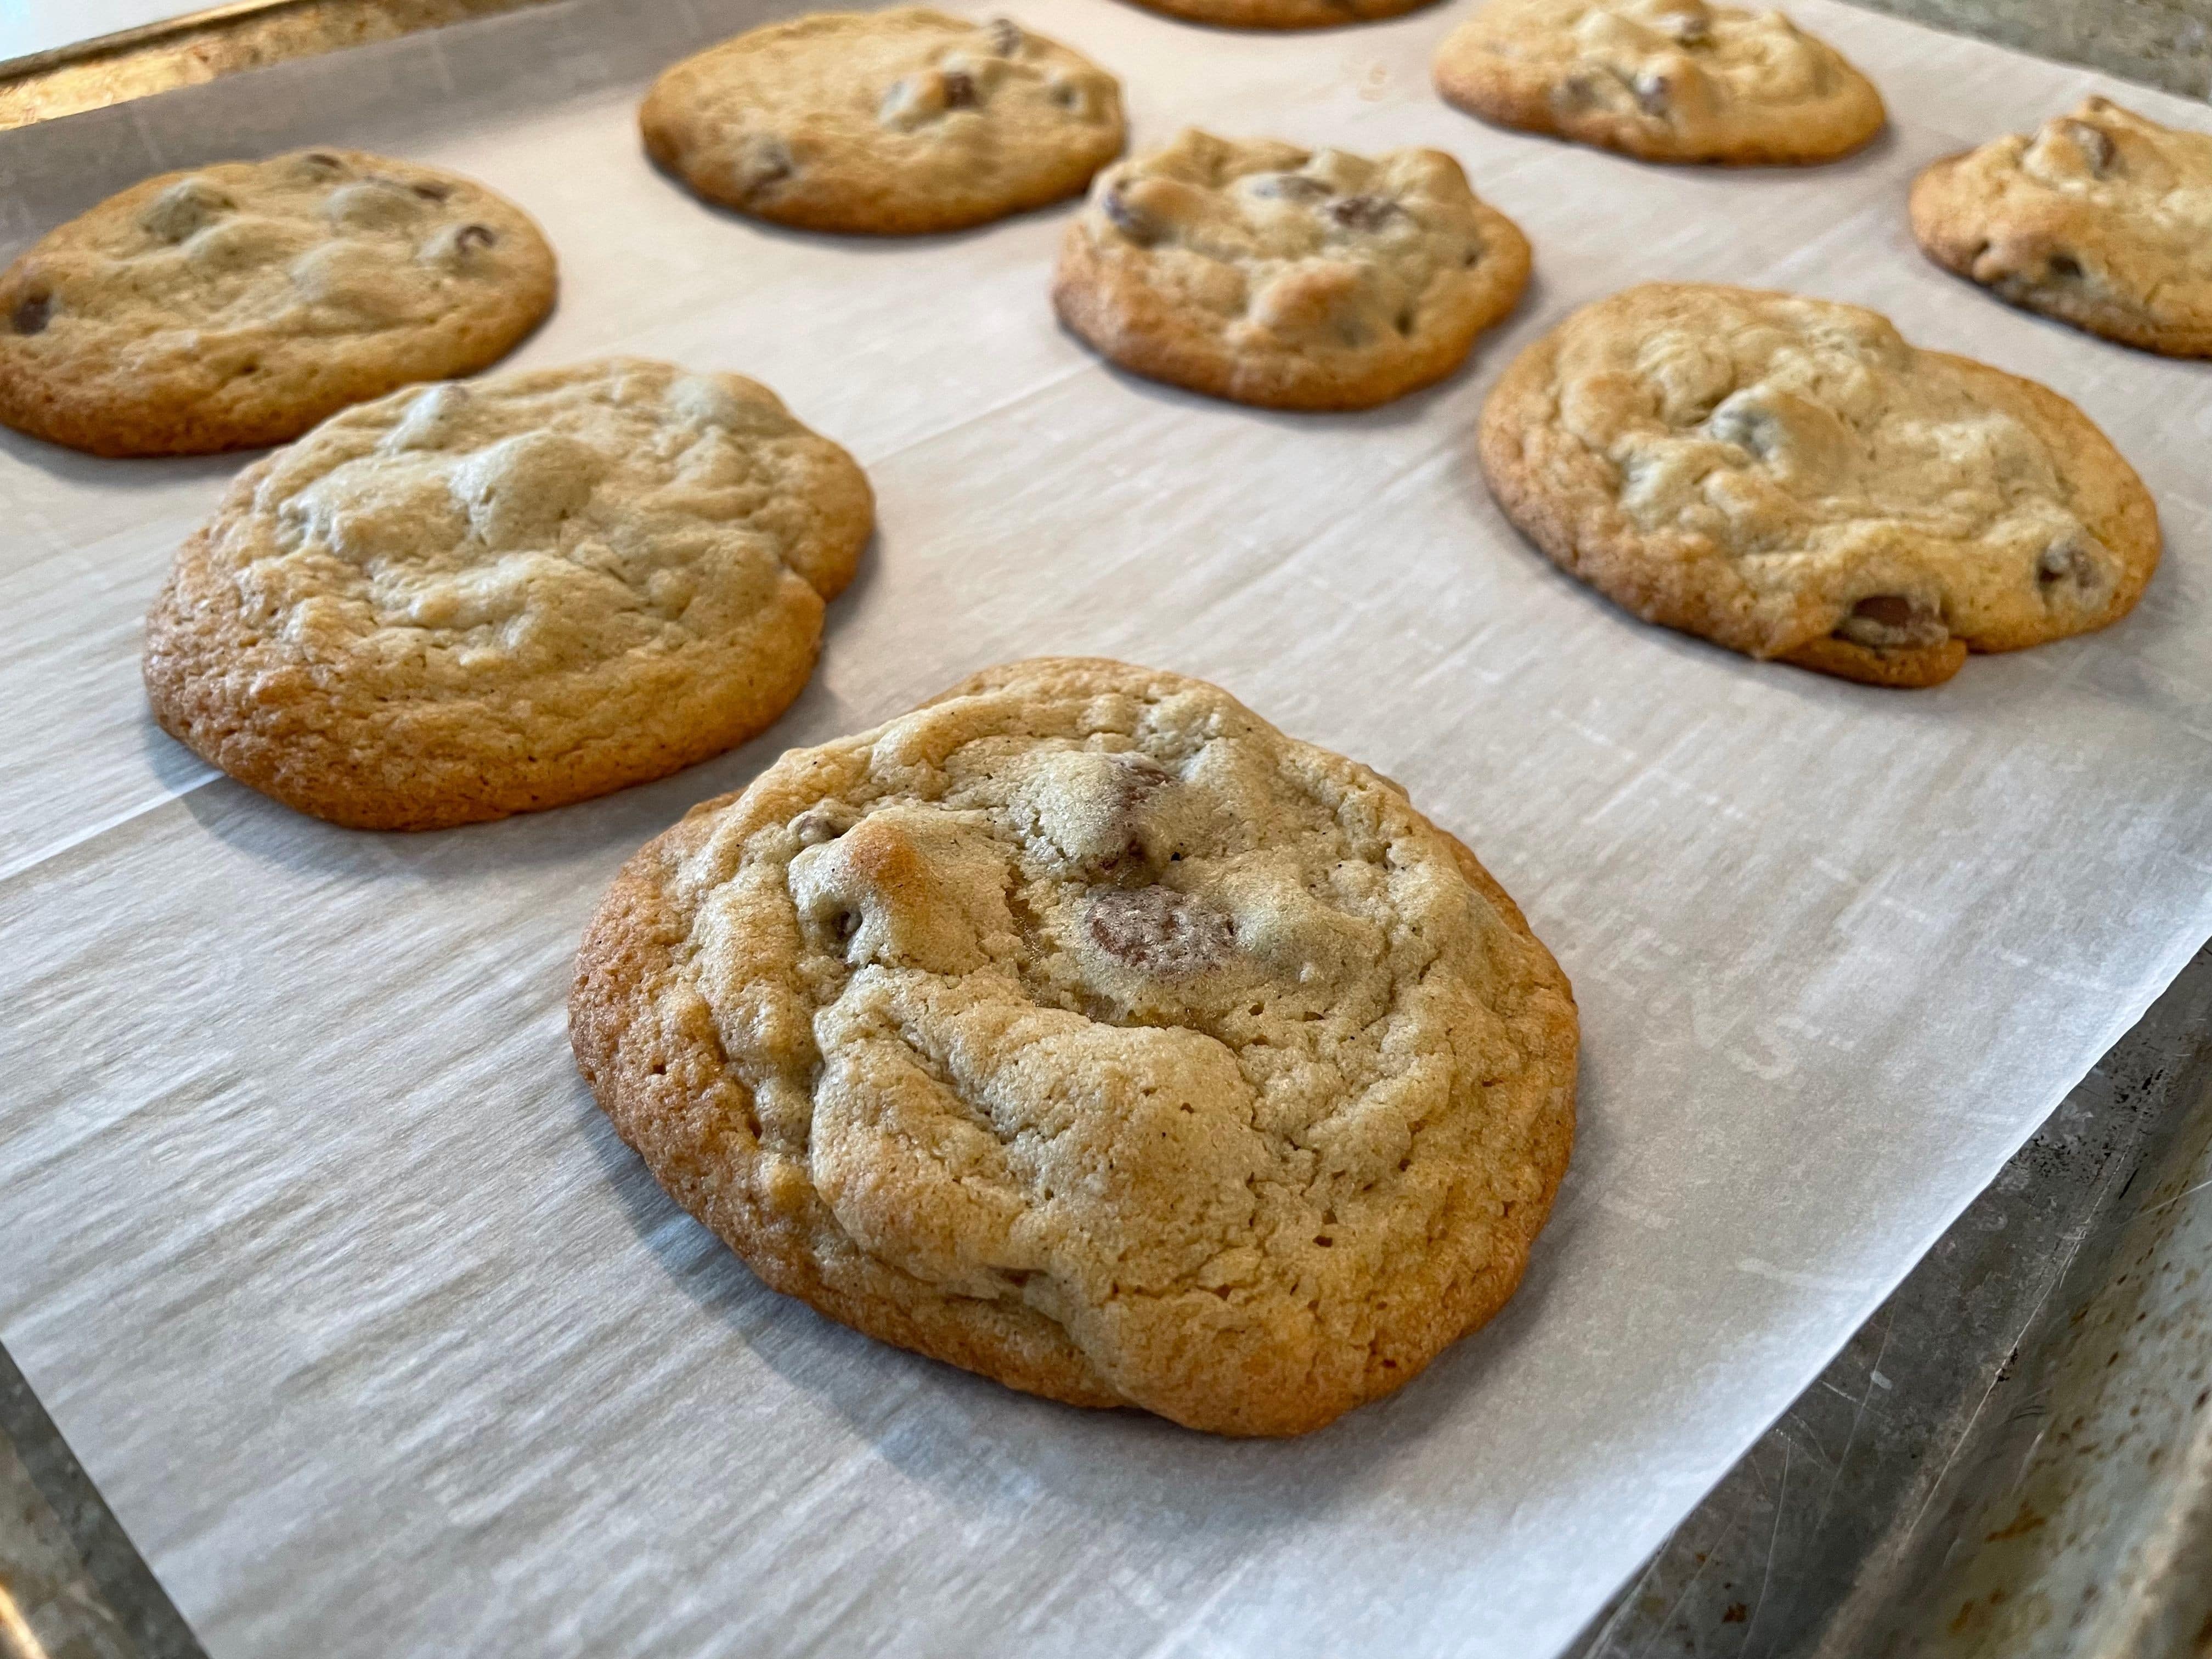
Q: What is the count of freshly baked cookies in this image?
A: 9